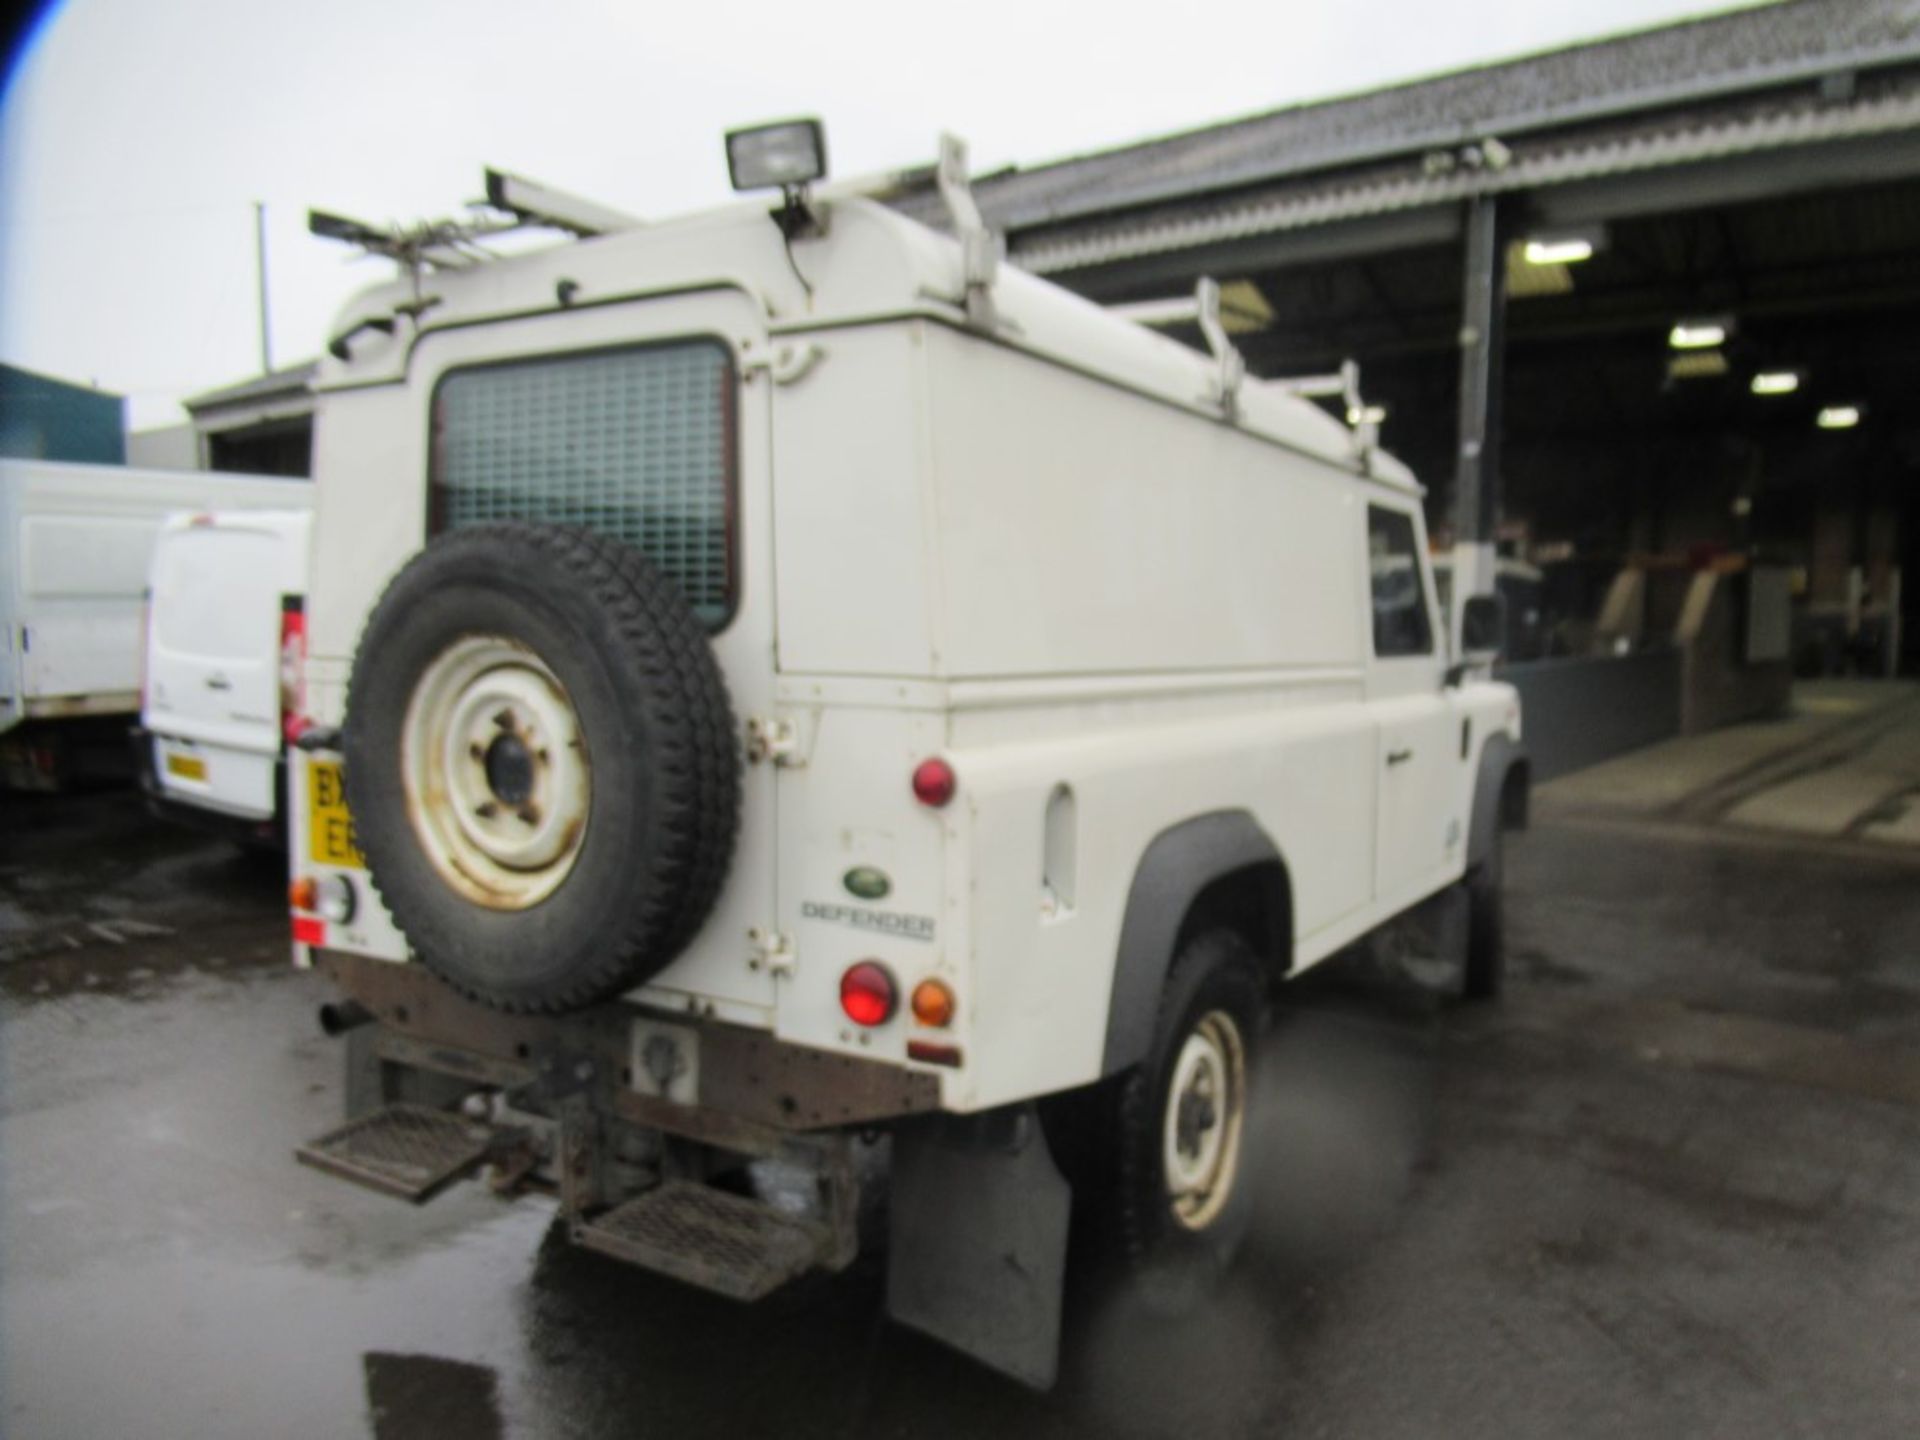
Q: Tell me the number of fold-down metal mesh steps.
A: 2